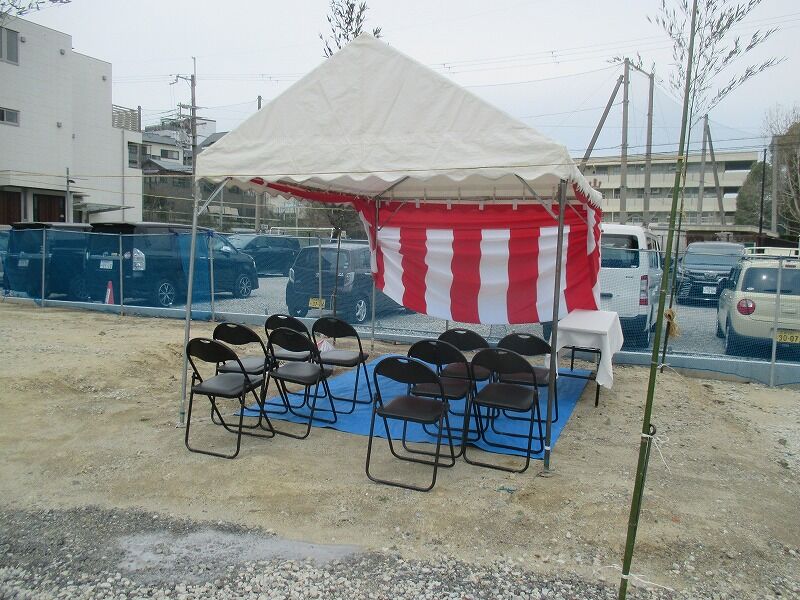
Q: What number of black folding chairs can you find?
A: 10